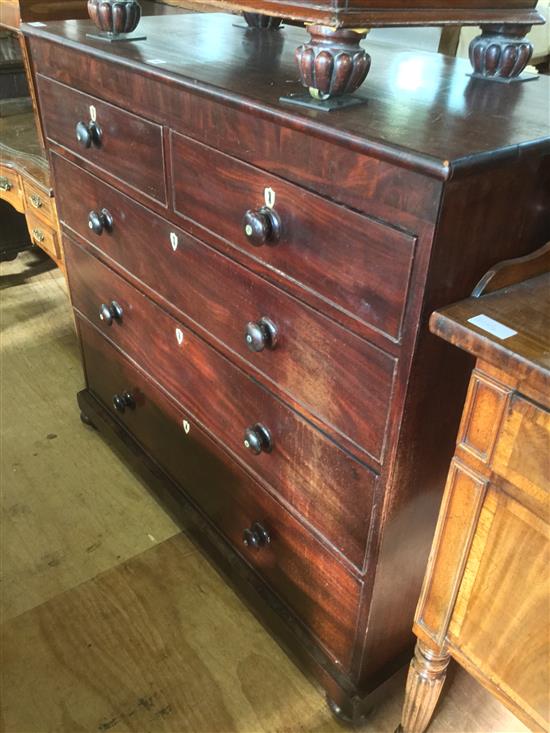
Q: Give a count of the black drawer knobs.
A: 8